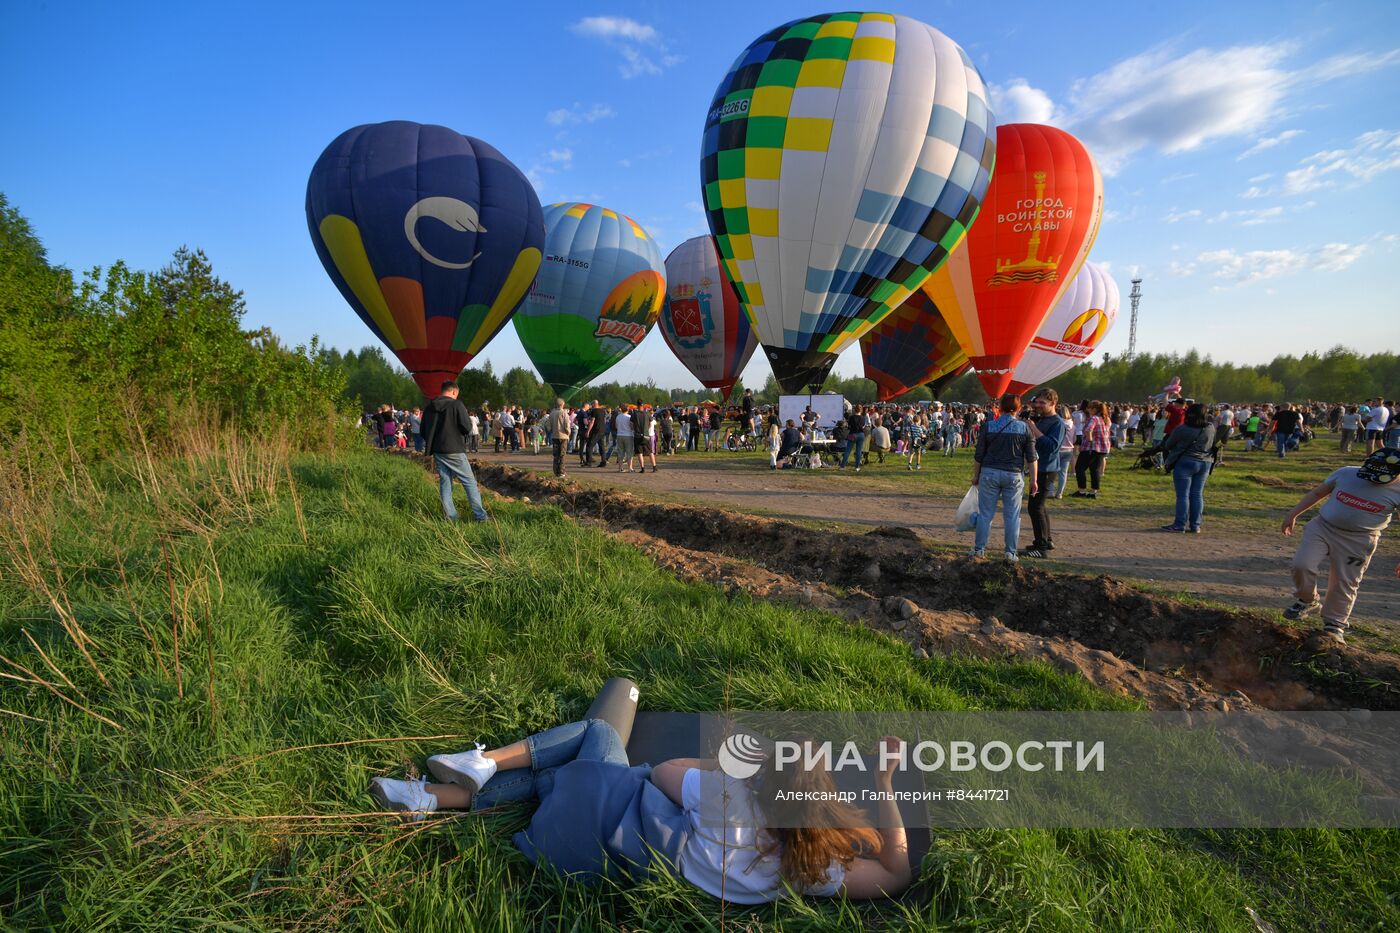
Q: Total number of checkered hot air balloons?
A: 2